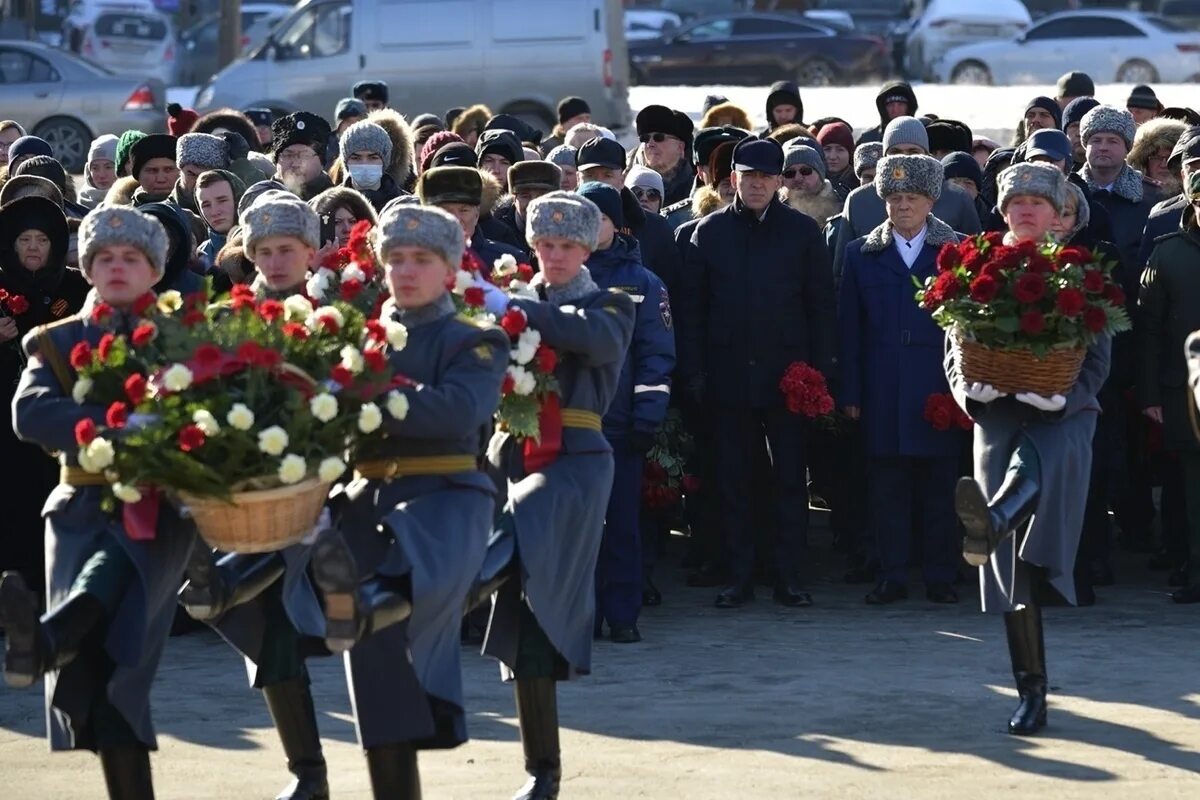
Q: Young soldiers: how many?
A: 5